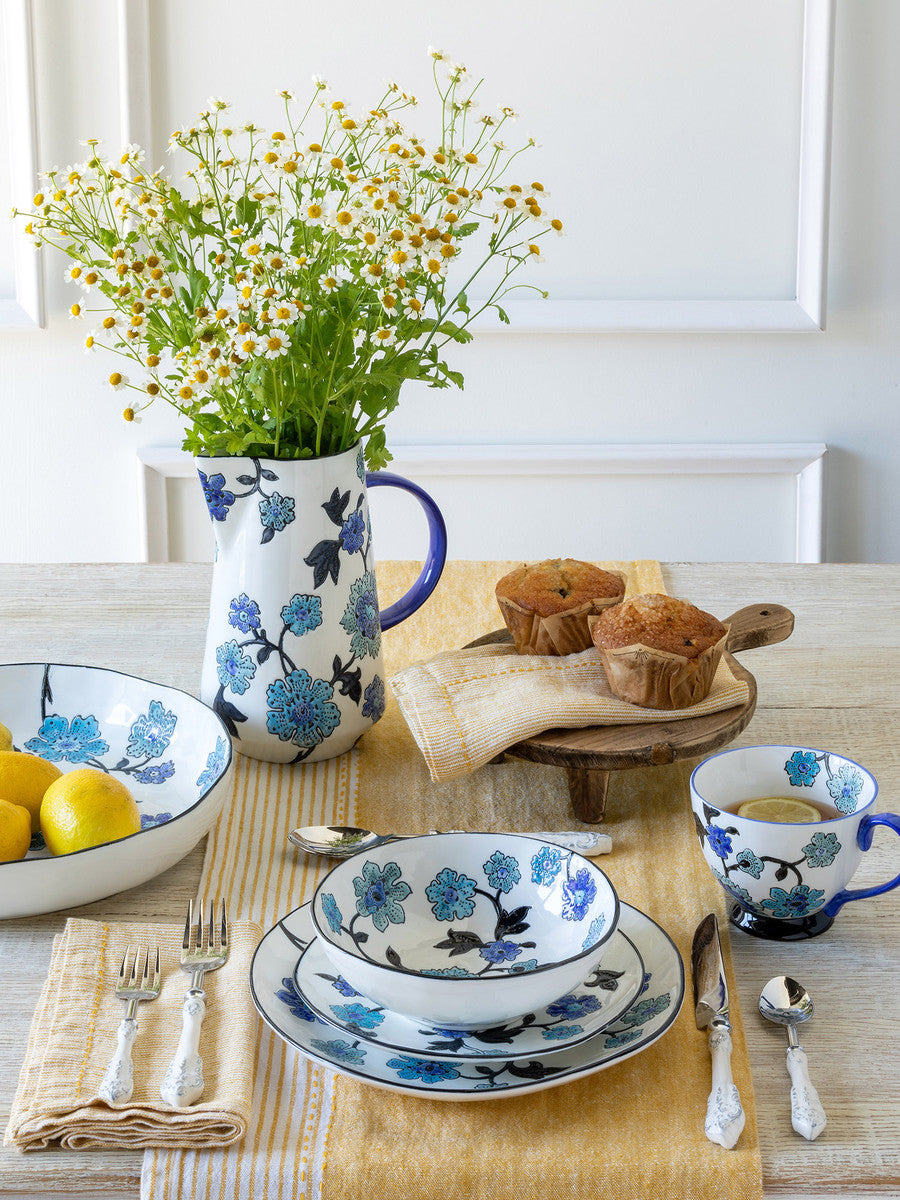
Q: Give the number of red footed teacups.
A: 0